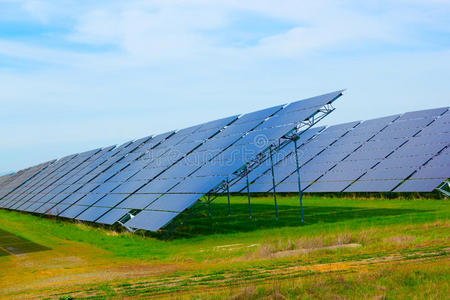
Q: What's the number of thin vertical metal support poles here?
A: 5